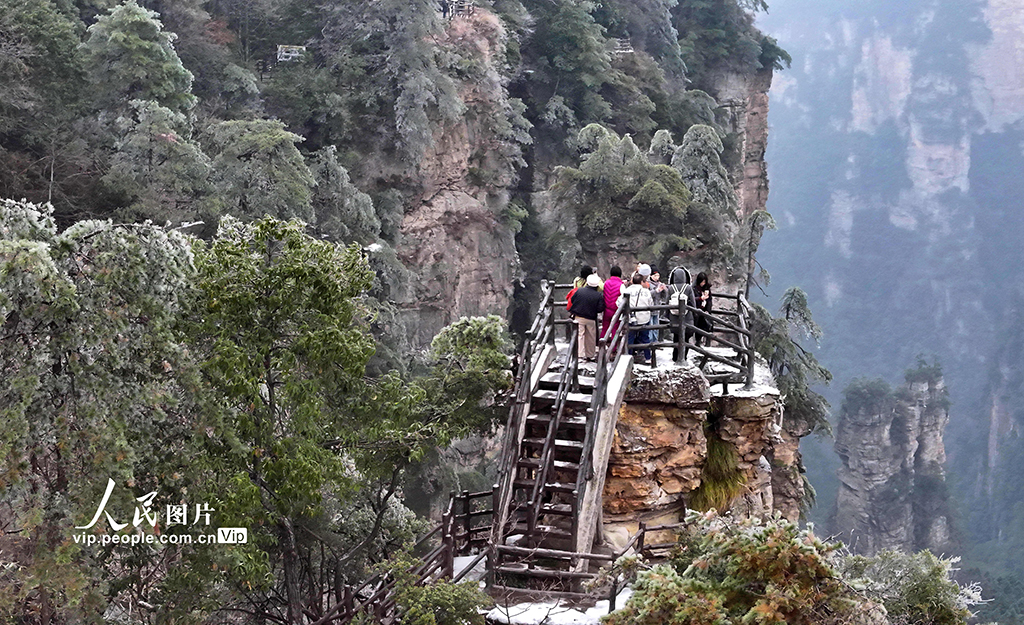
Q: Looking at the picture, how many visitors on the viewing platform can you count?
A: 8